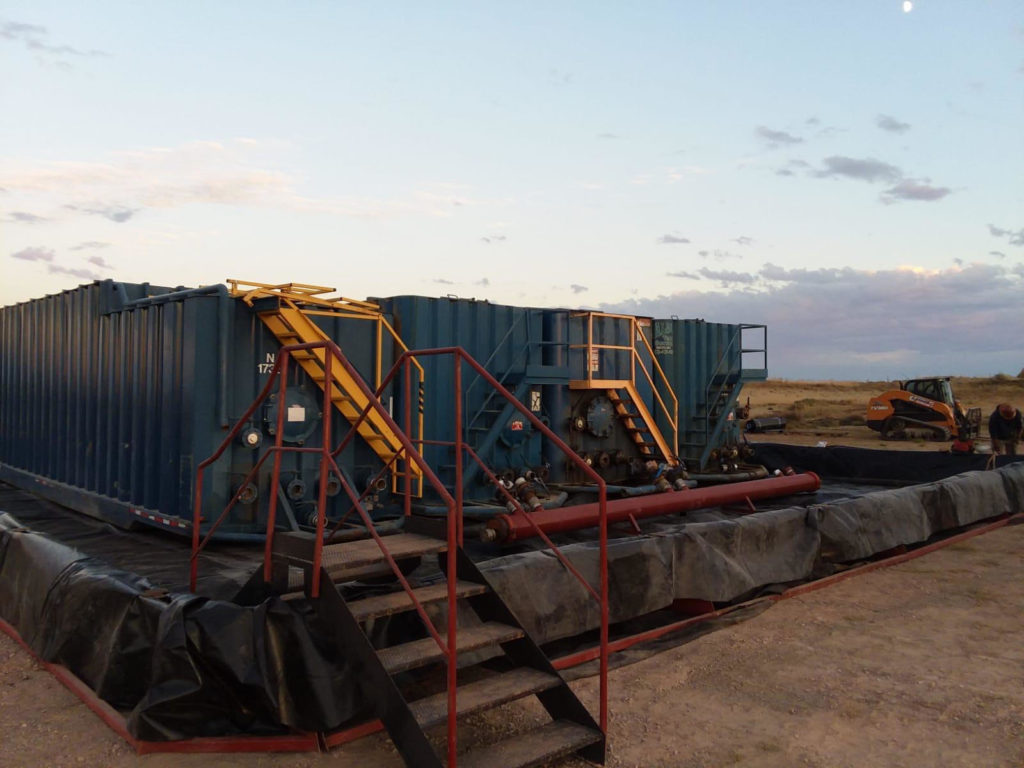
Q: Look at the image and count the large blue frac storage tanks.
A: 4